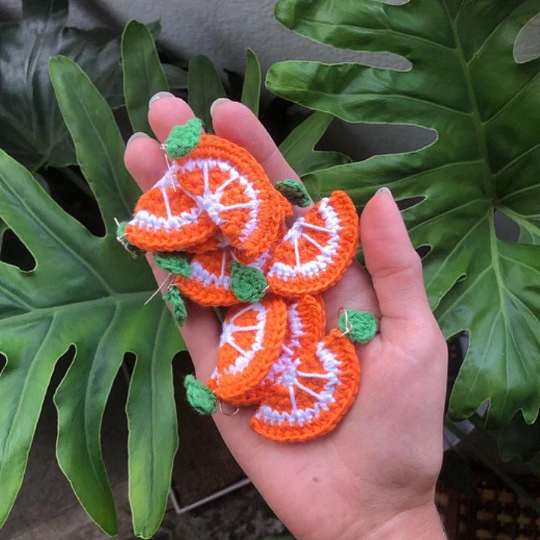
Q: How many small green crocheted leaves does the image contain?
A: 8